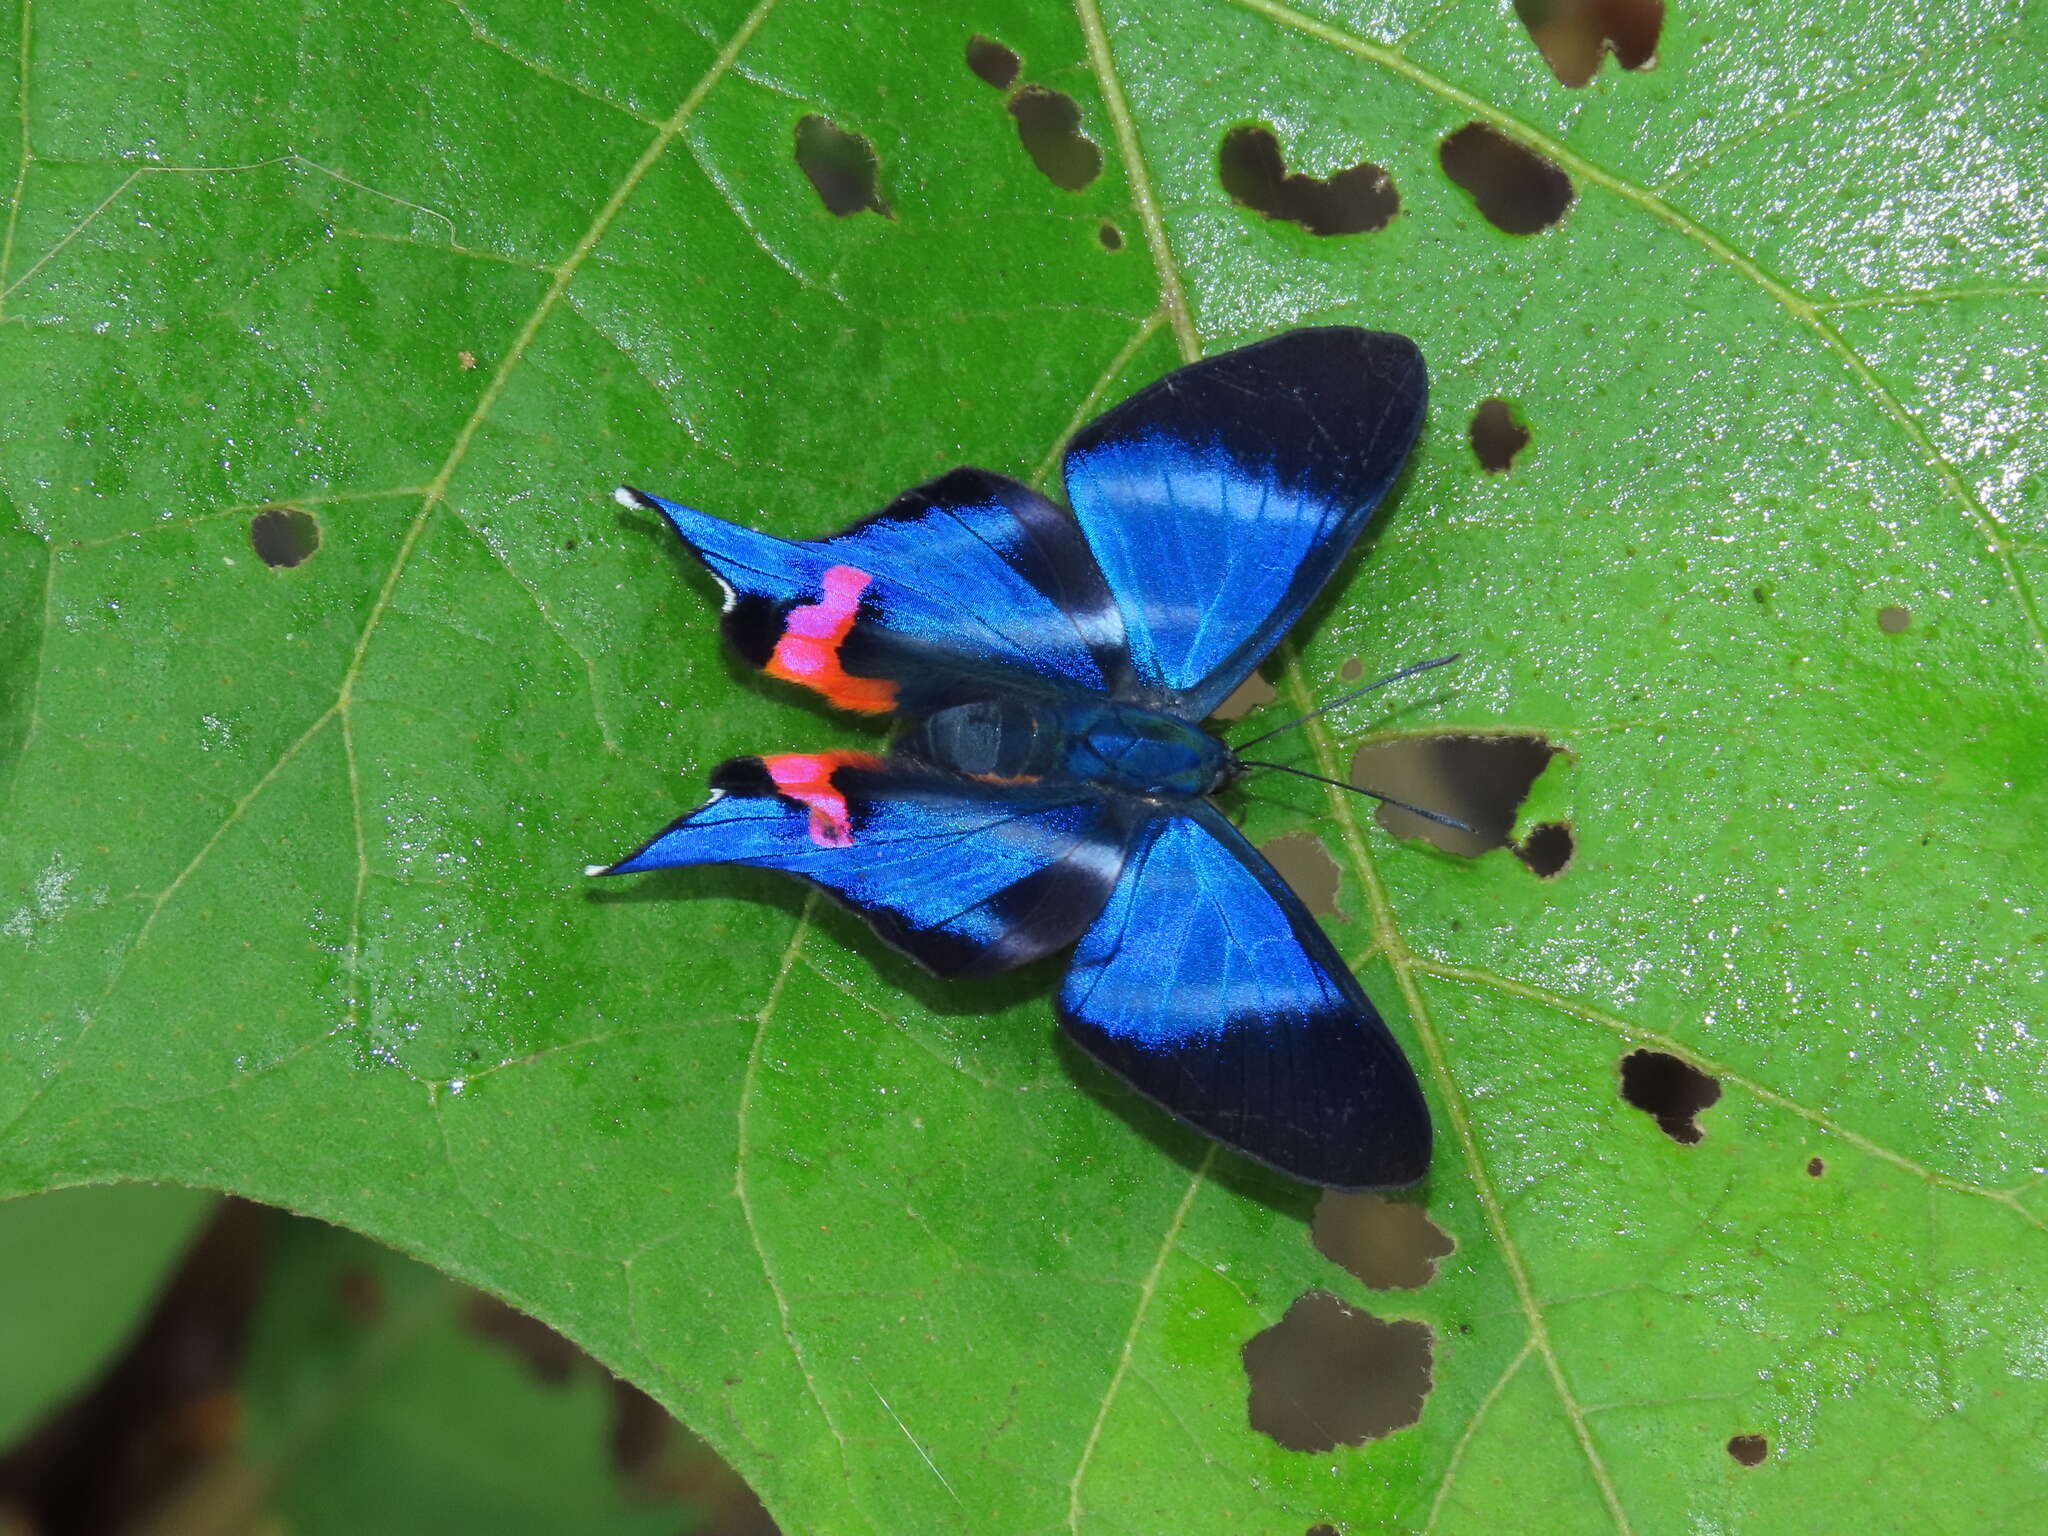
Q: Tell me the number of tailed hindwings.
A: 2